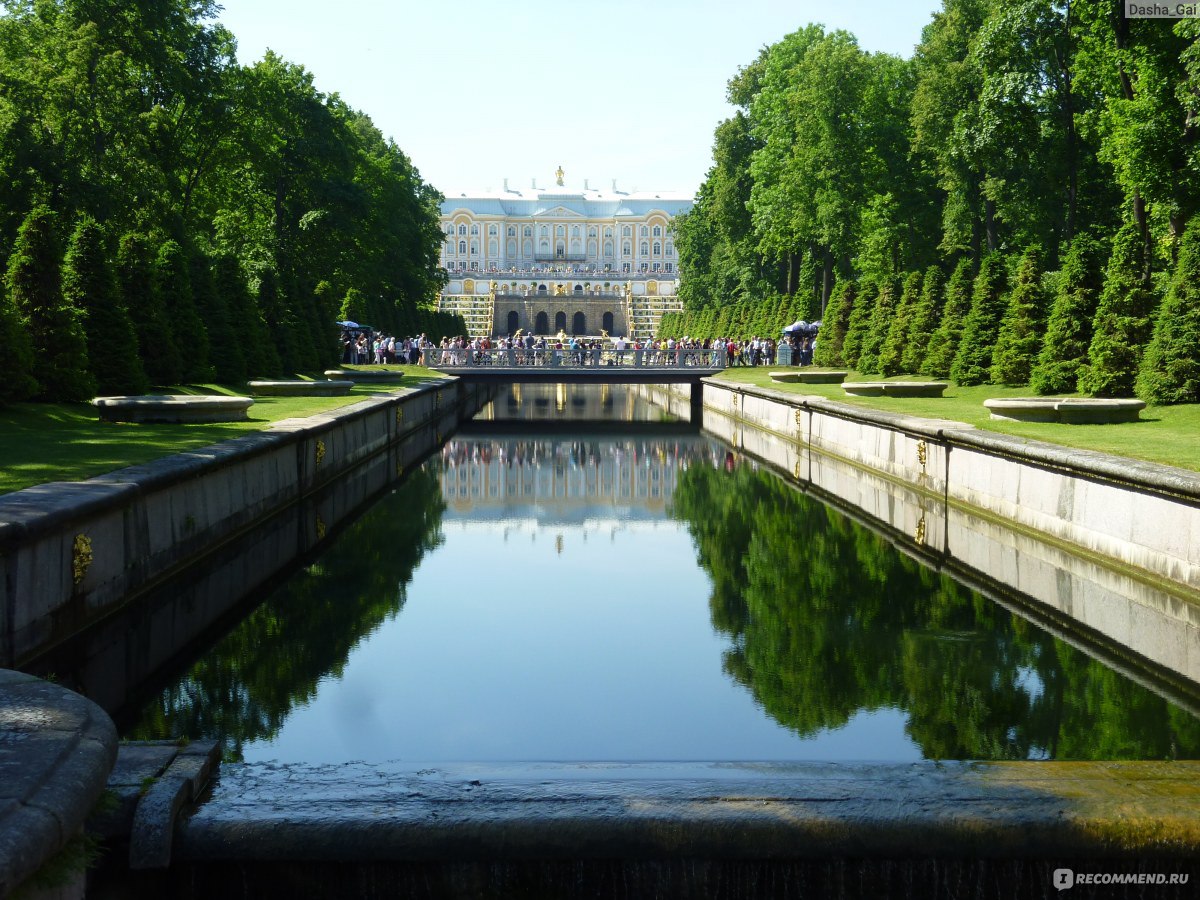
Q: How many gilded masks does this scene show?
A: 7